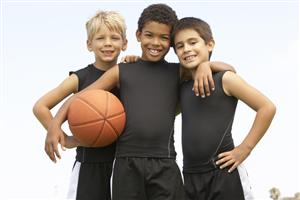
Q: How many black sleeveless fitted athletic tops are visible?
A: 3